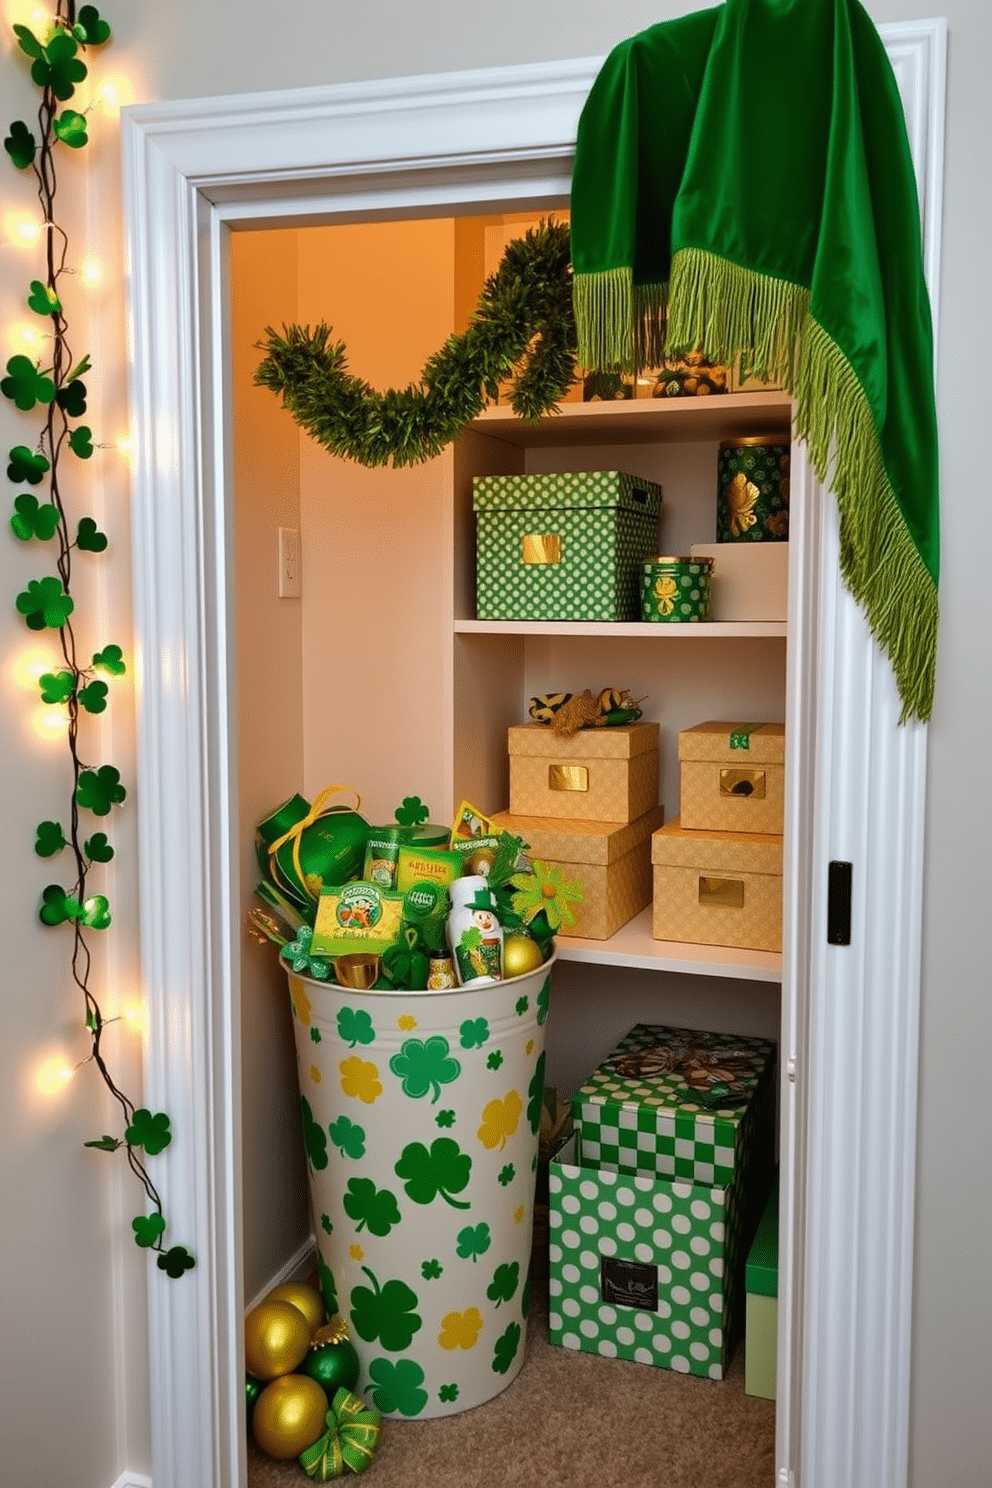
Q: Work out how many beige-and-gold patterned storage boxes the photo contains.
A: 4